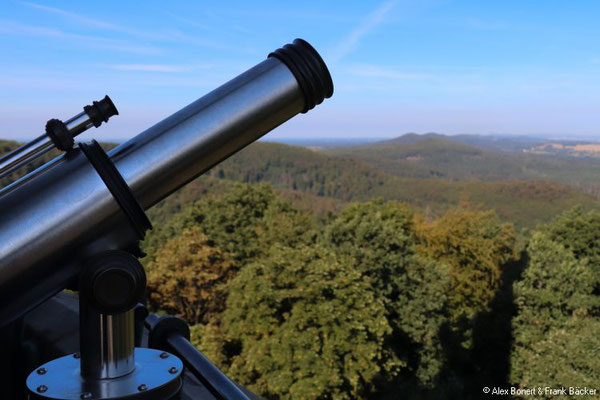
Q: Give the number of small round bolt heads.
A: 7